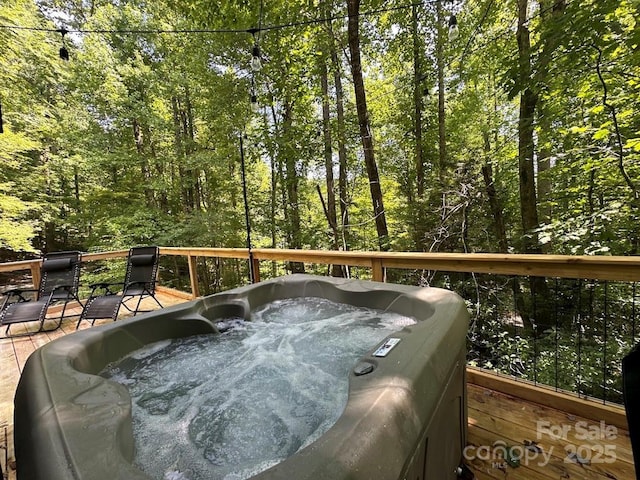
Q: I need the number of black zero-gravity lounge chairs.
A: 2